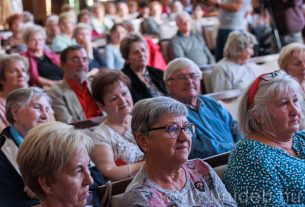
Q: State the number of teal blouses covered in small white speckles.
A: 1